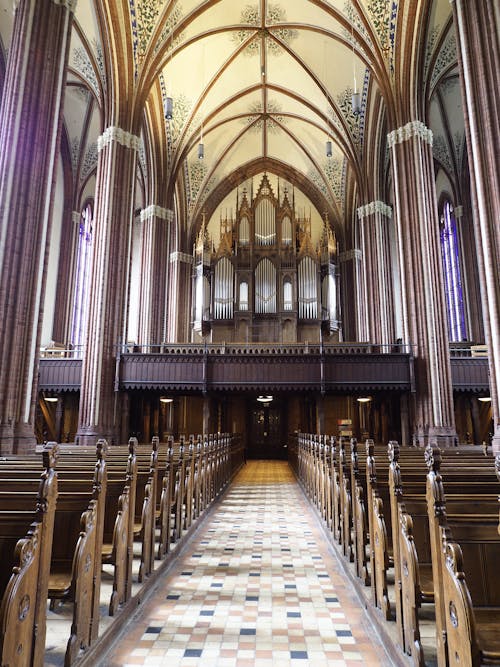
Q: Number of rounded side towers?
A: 2